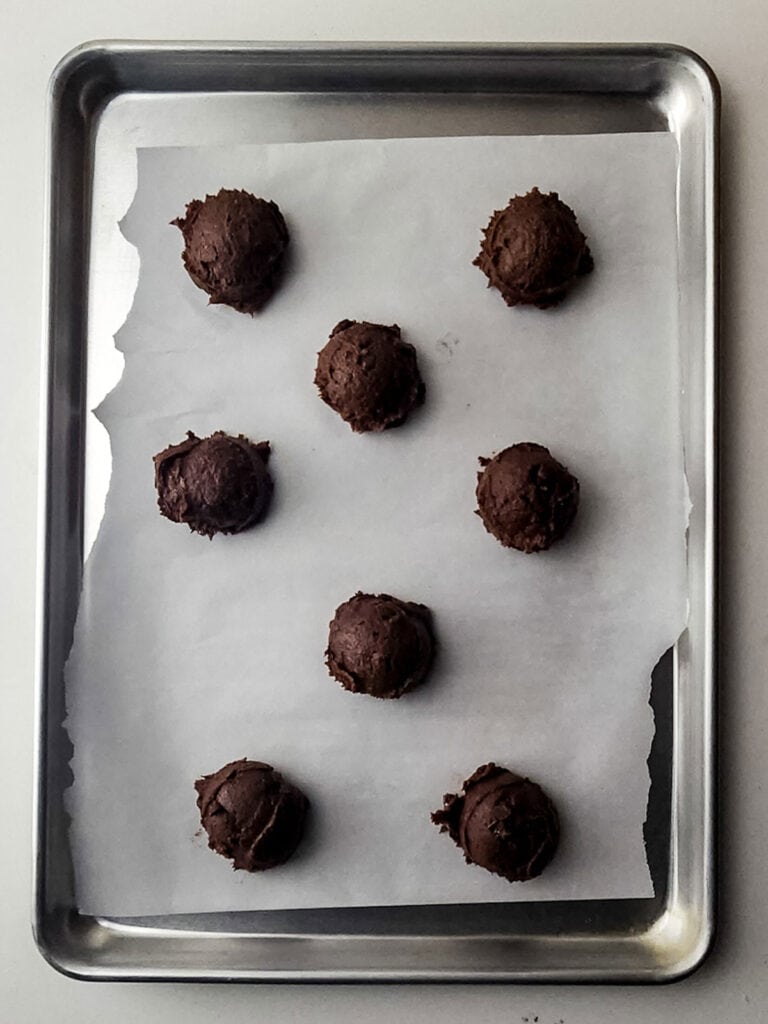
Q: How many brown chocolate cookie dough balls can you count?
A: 8